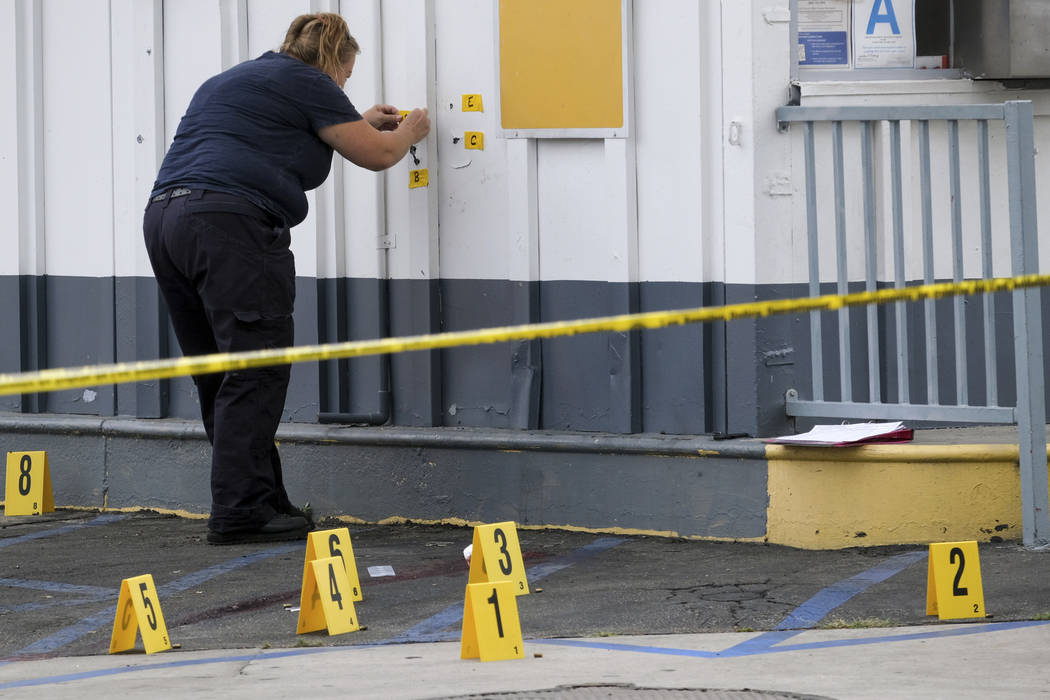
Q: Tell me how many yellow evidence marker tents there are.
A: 7